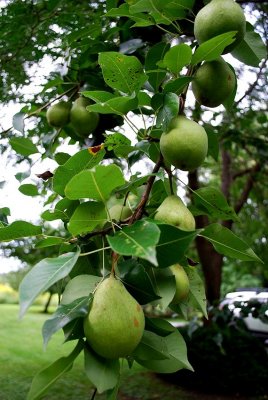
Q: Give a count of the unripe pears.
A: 9